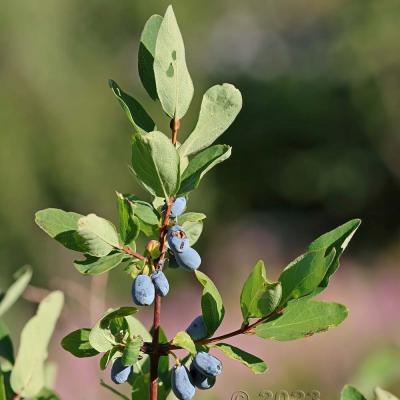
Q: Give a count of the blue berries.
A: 10